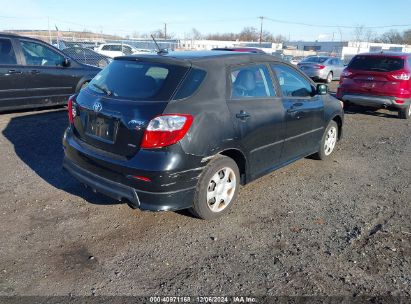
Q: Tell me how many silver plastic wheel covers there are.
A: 2